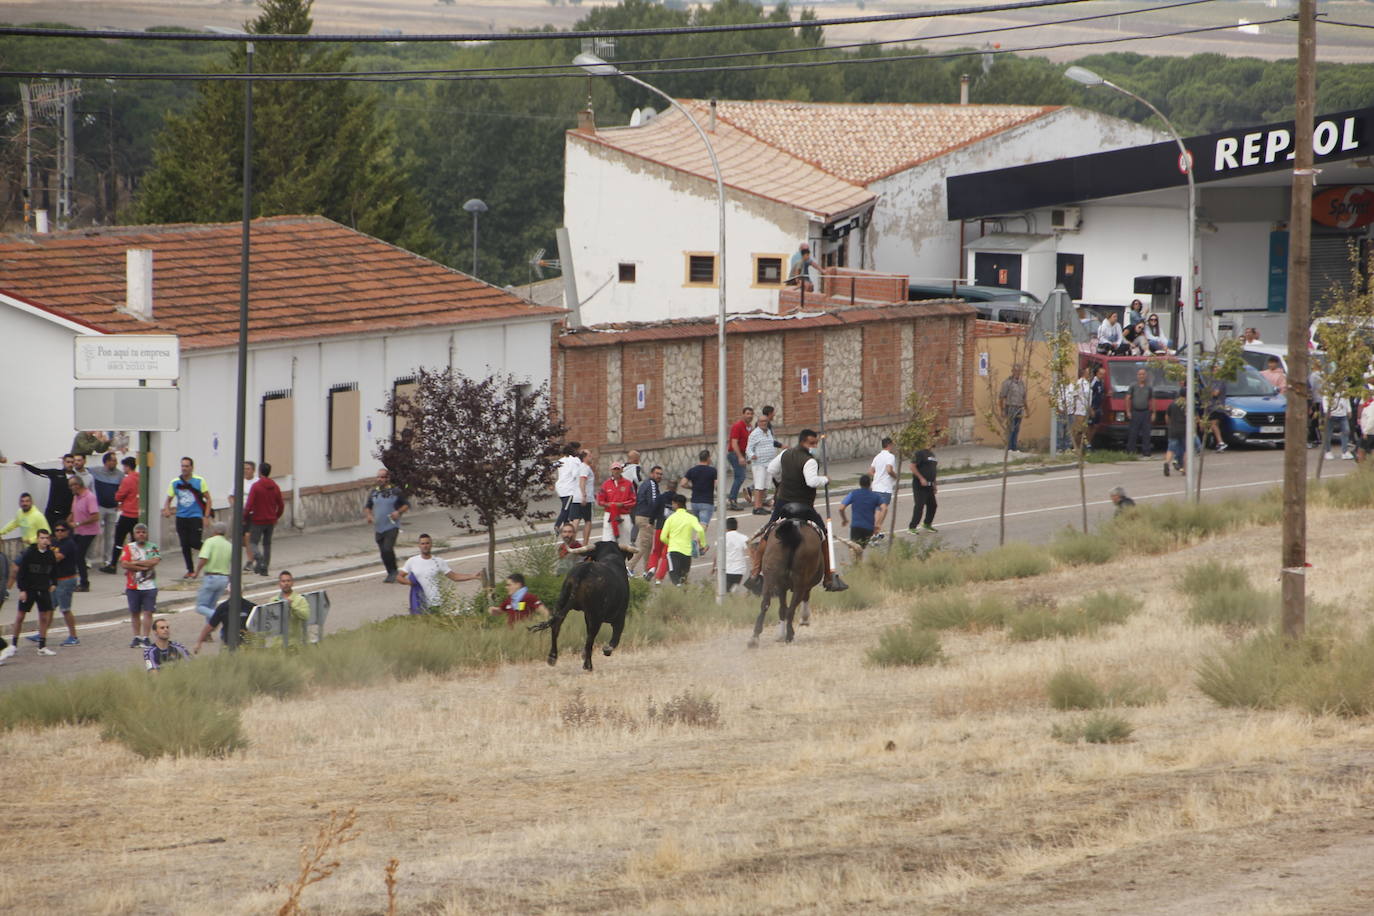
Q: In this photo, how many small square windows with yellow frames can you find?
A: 2